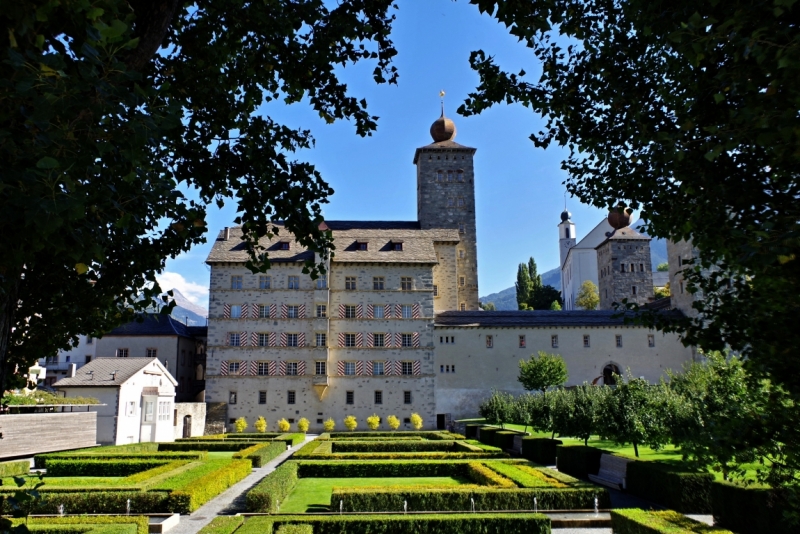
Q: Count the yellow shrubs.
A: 9